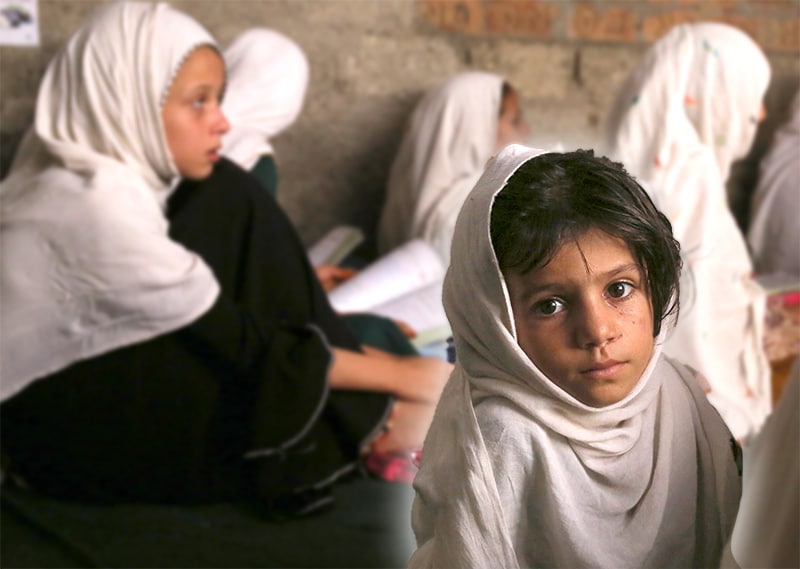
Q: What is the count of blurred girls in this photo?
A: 5